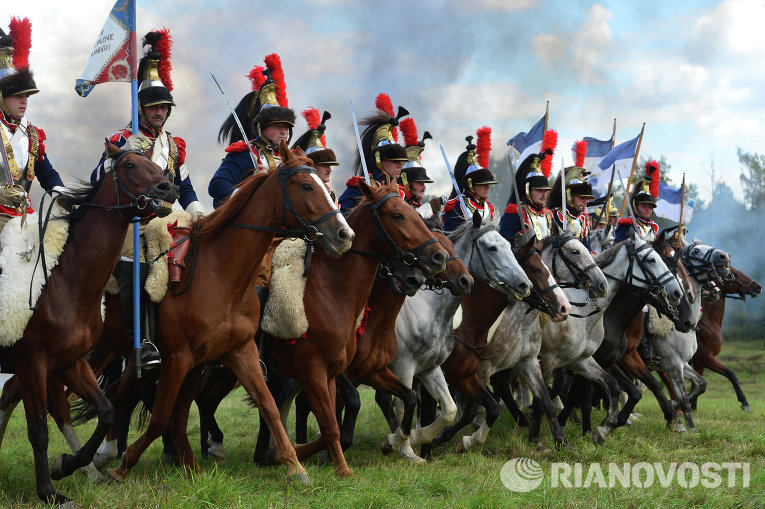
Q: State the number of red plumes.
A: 11